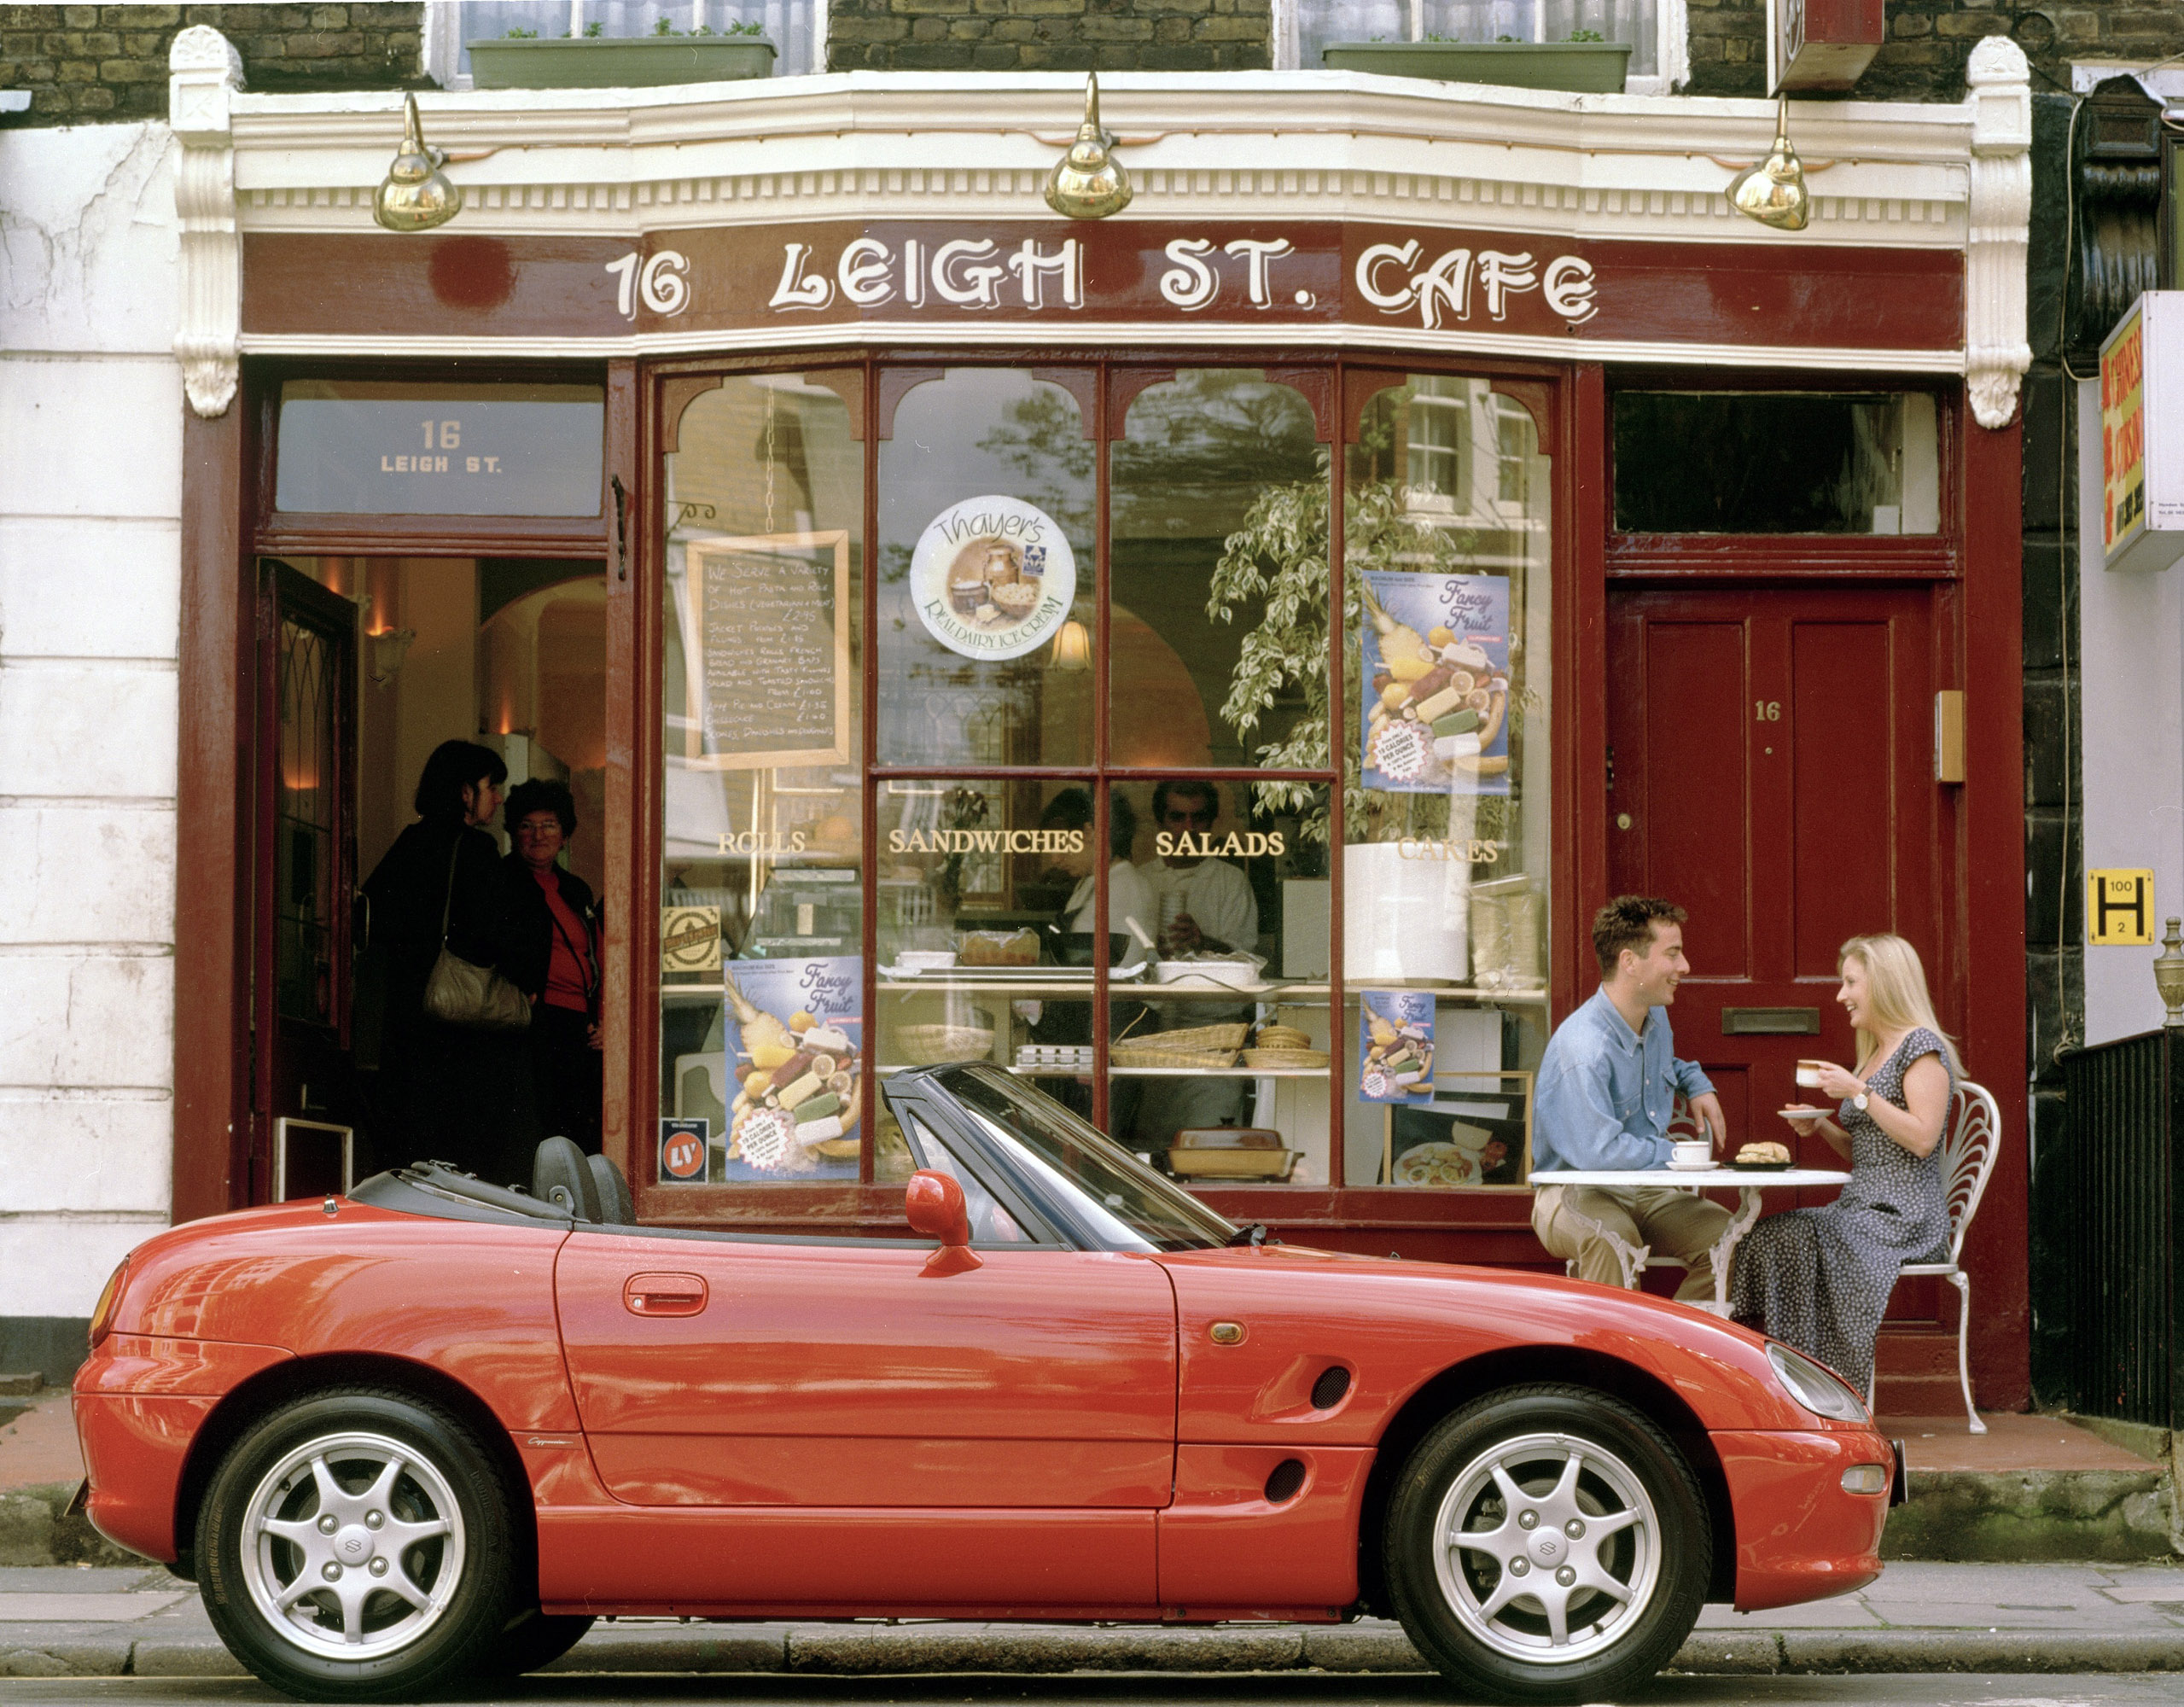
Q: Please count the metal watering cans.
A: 0